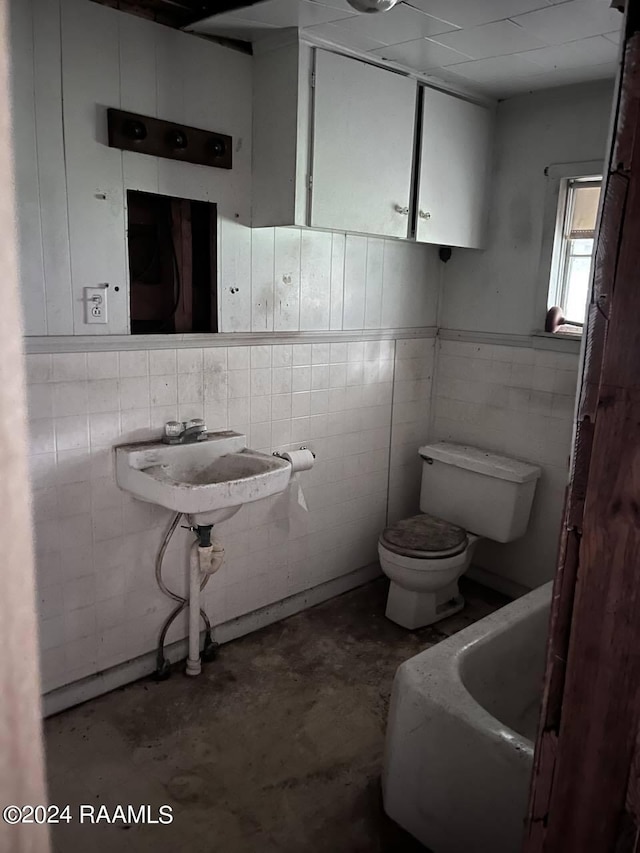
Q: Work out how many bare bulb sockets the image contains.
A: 3